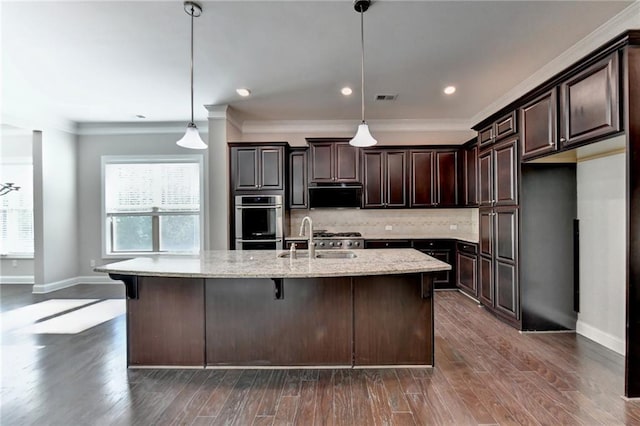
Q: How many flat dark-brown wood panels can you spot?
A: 3